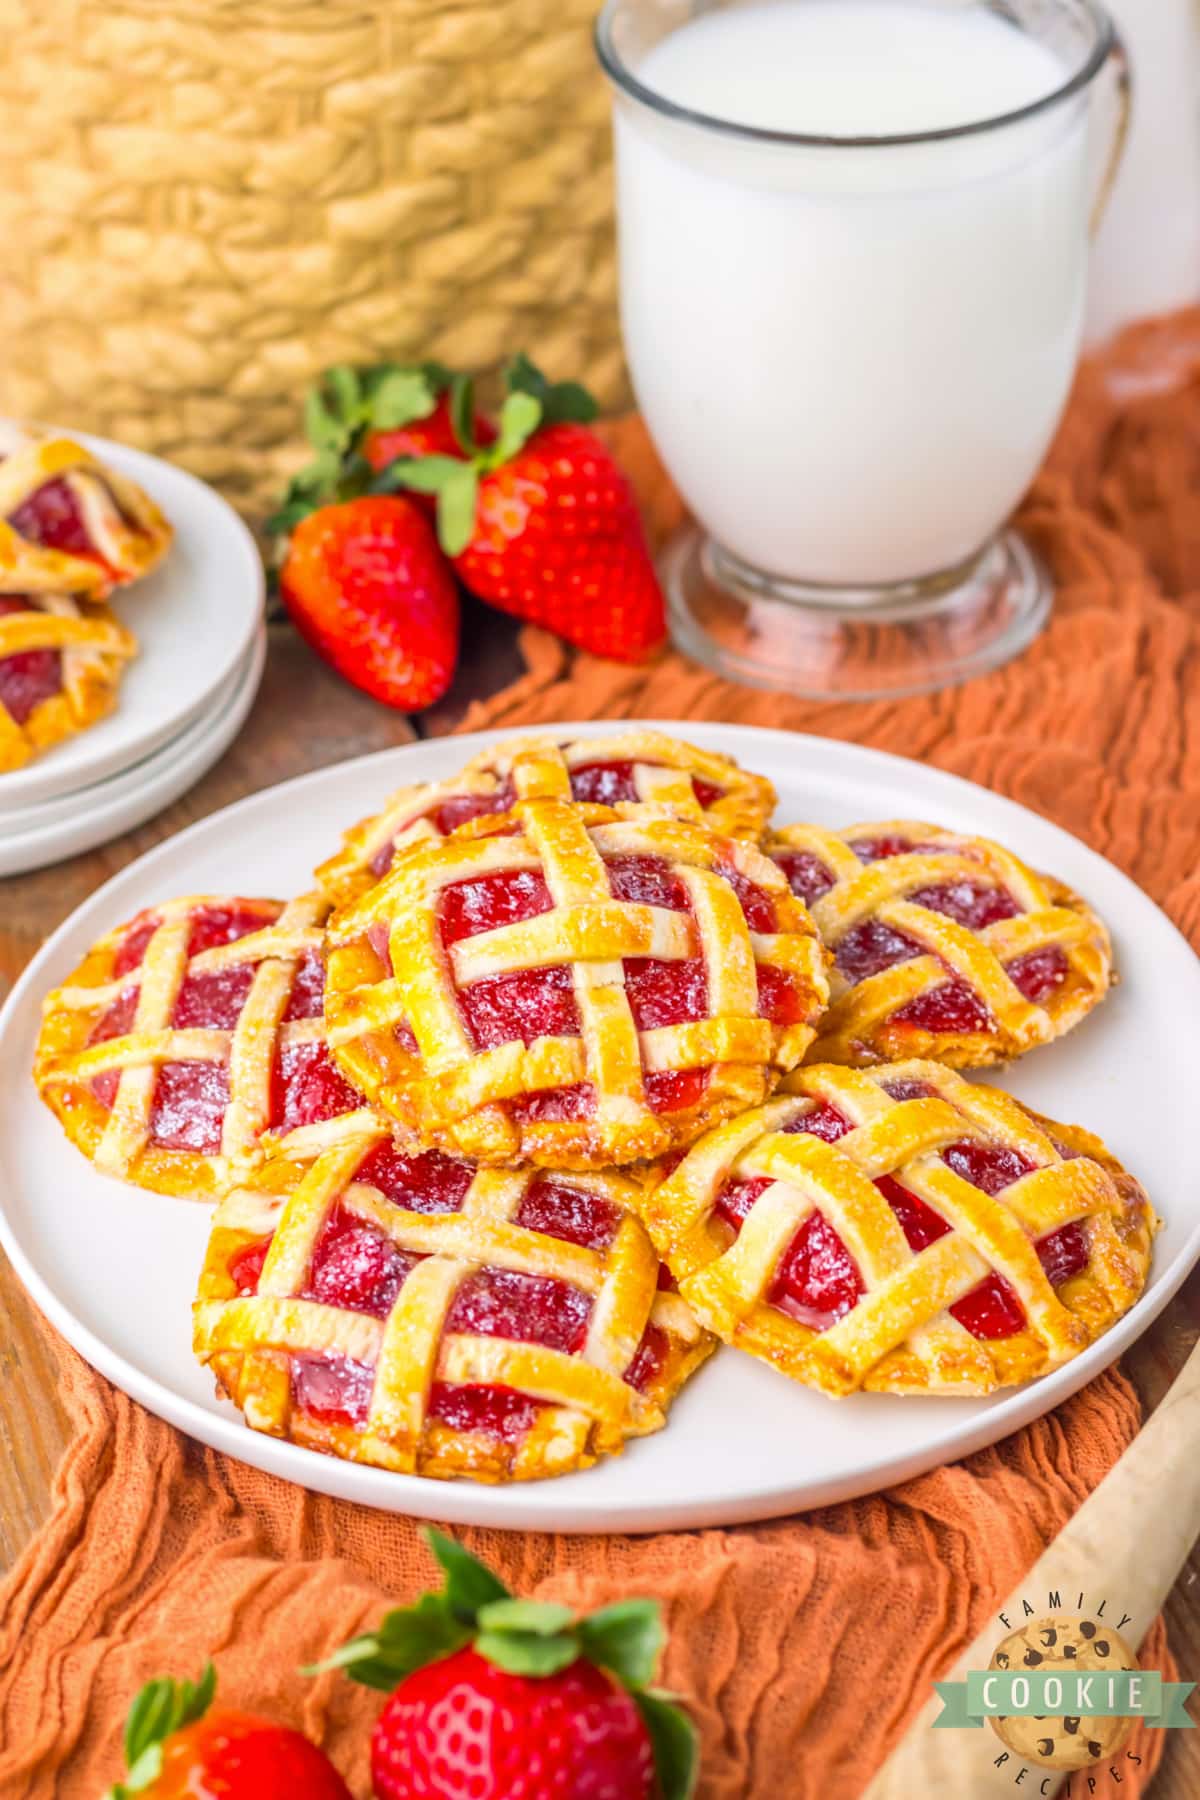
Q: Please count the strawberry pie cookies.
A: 8